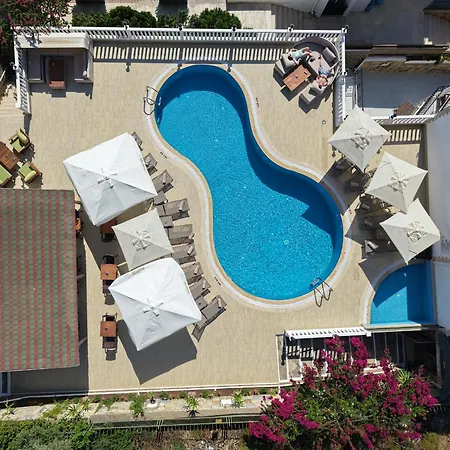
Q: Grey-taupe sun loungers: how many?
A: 14